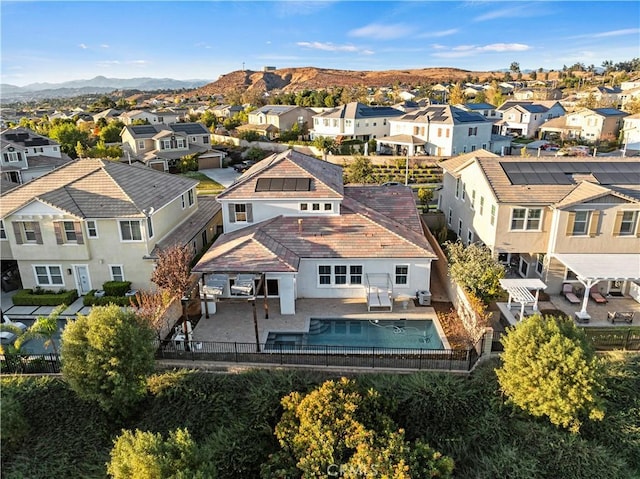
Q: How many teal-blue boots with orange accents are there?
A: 0